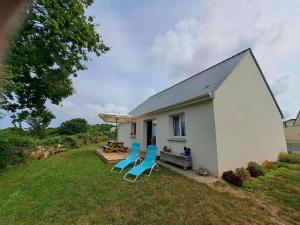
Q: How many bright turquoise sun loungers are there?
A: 2